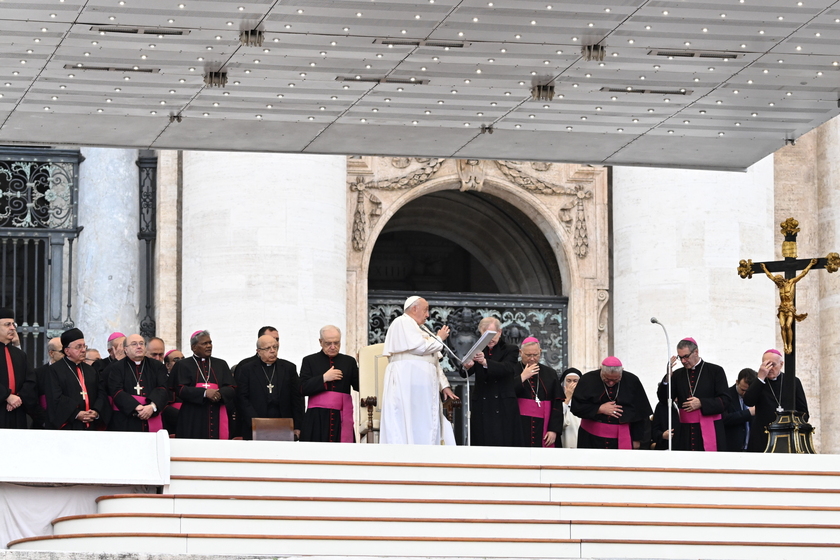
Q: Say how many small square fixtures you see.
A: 4